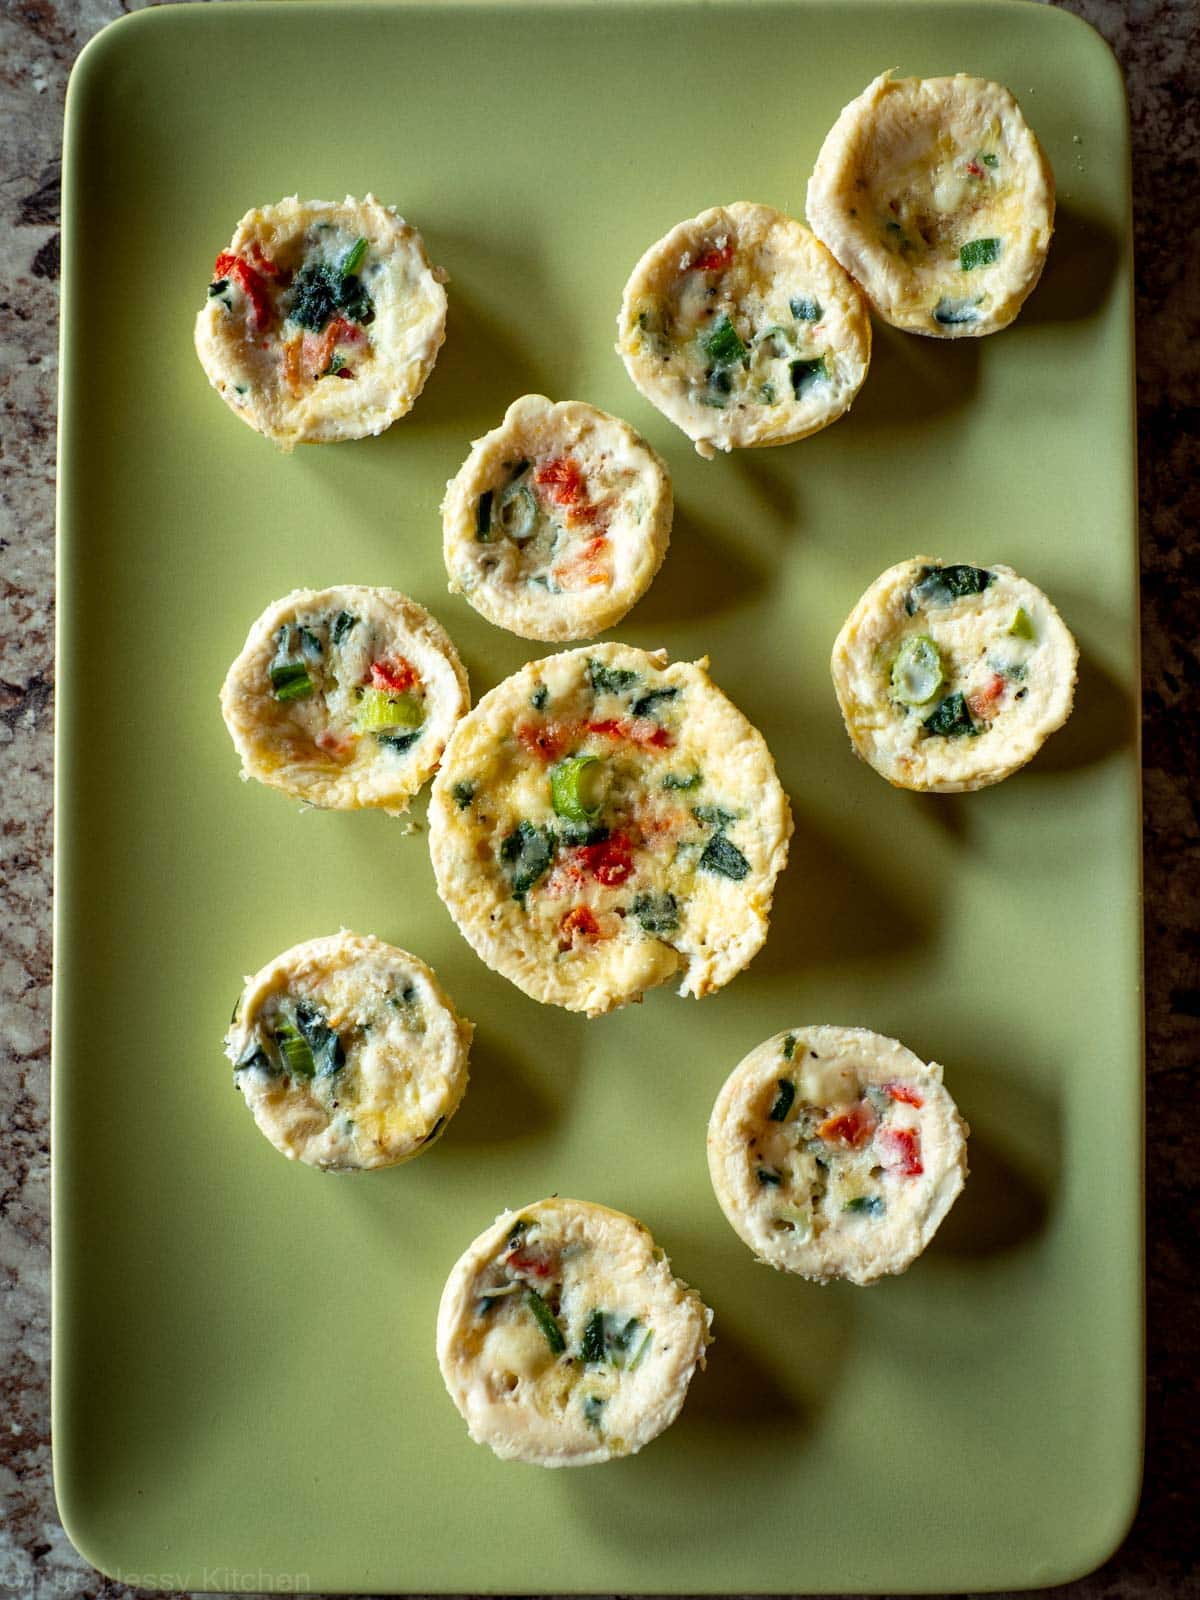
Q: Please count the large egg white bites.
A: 1